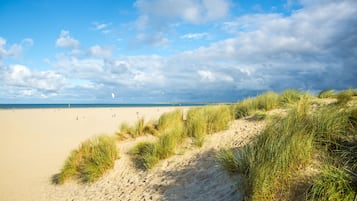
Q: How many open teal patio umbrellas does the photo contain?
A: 0